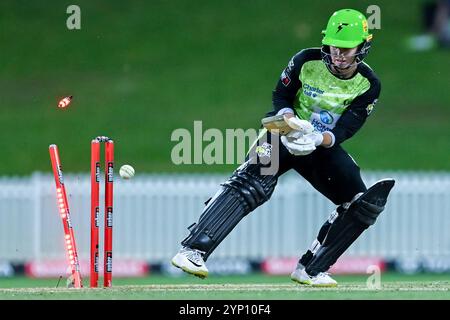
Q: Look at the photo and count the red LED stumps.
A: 3